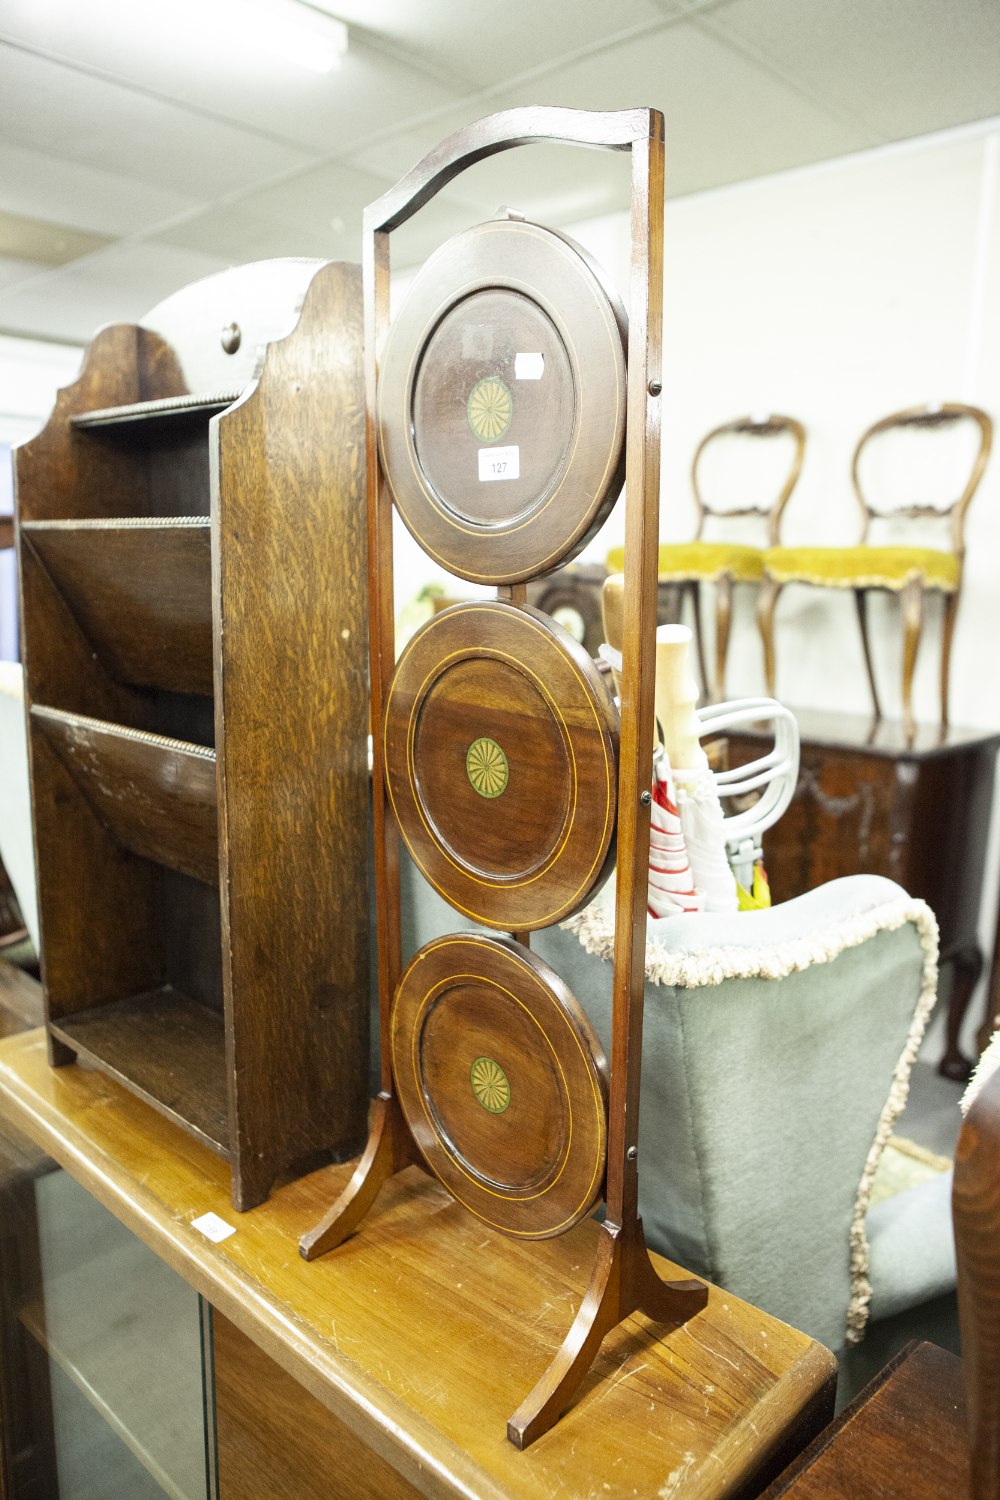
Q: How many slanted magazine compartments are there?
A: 2